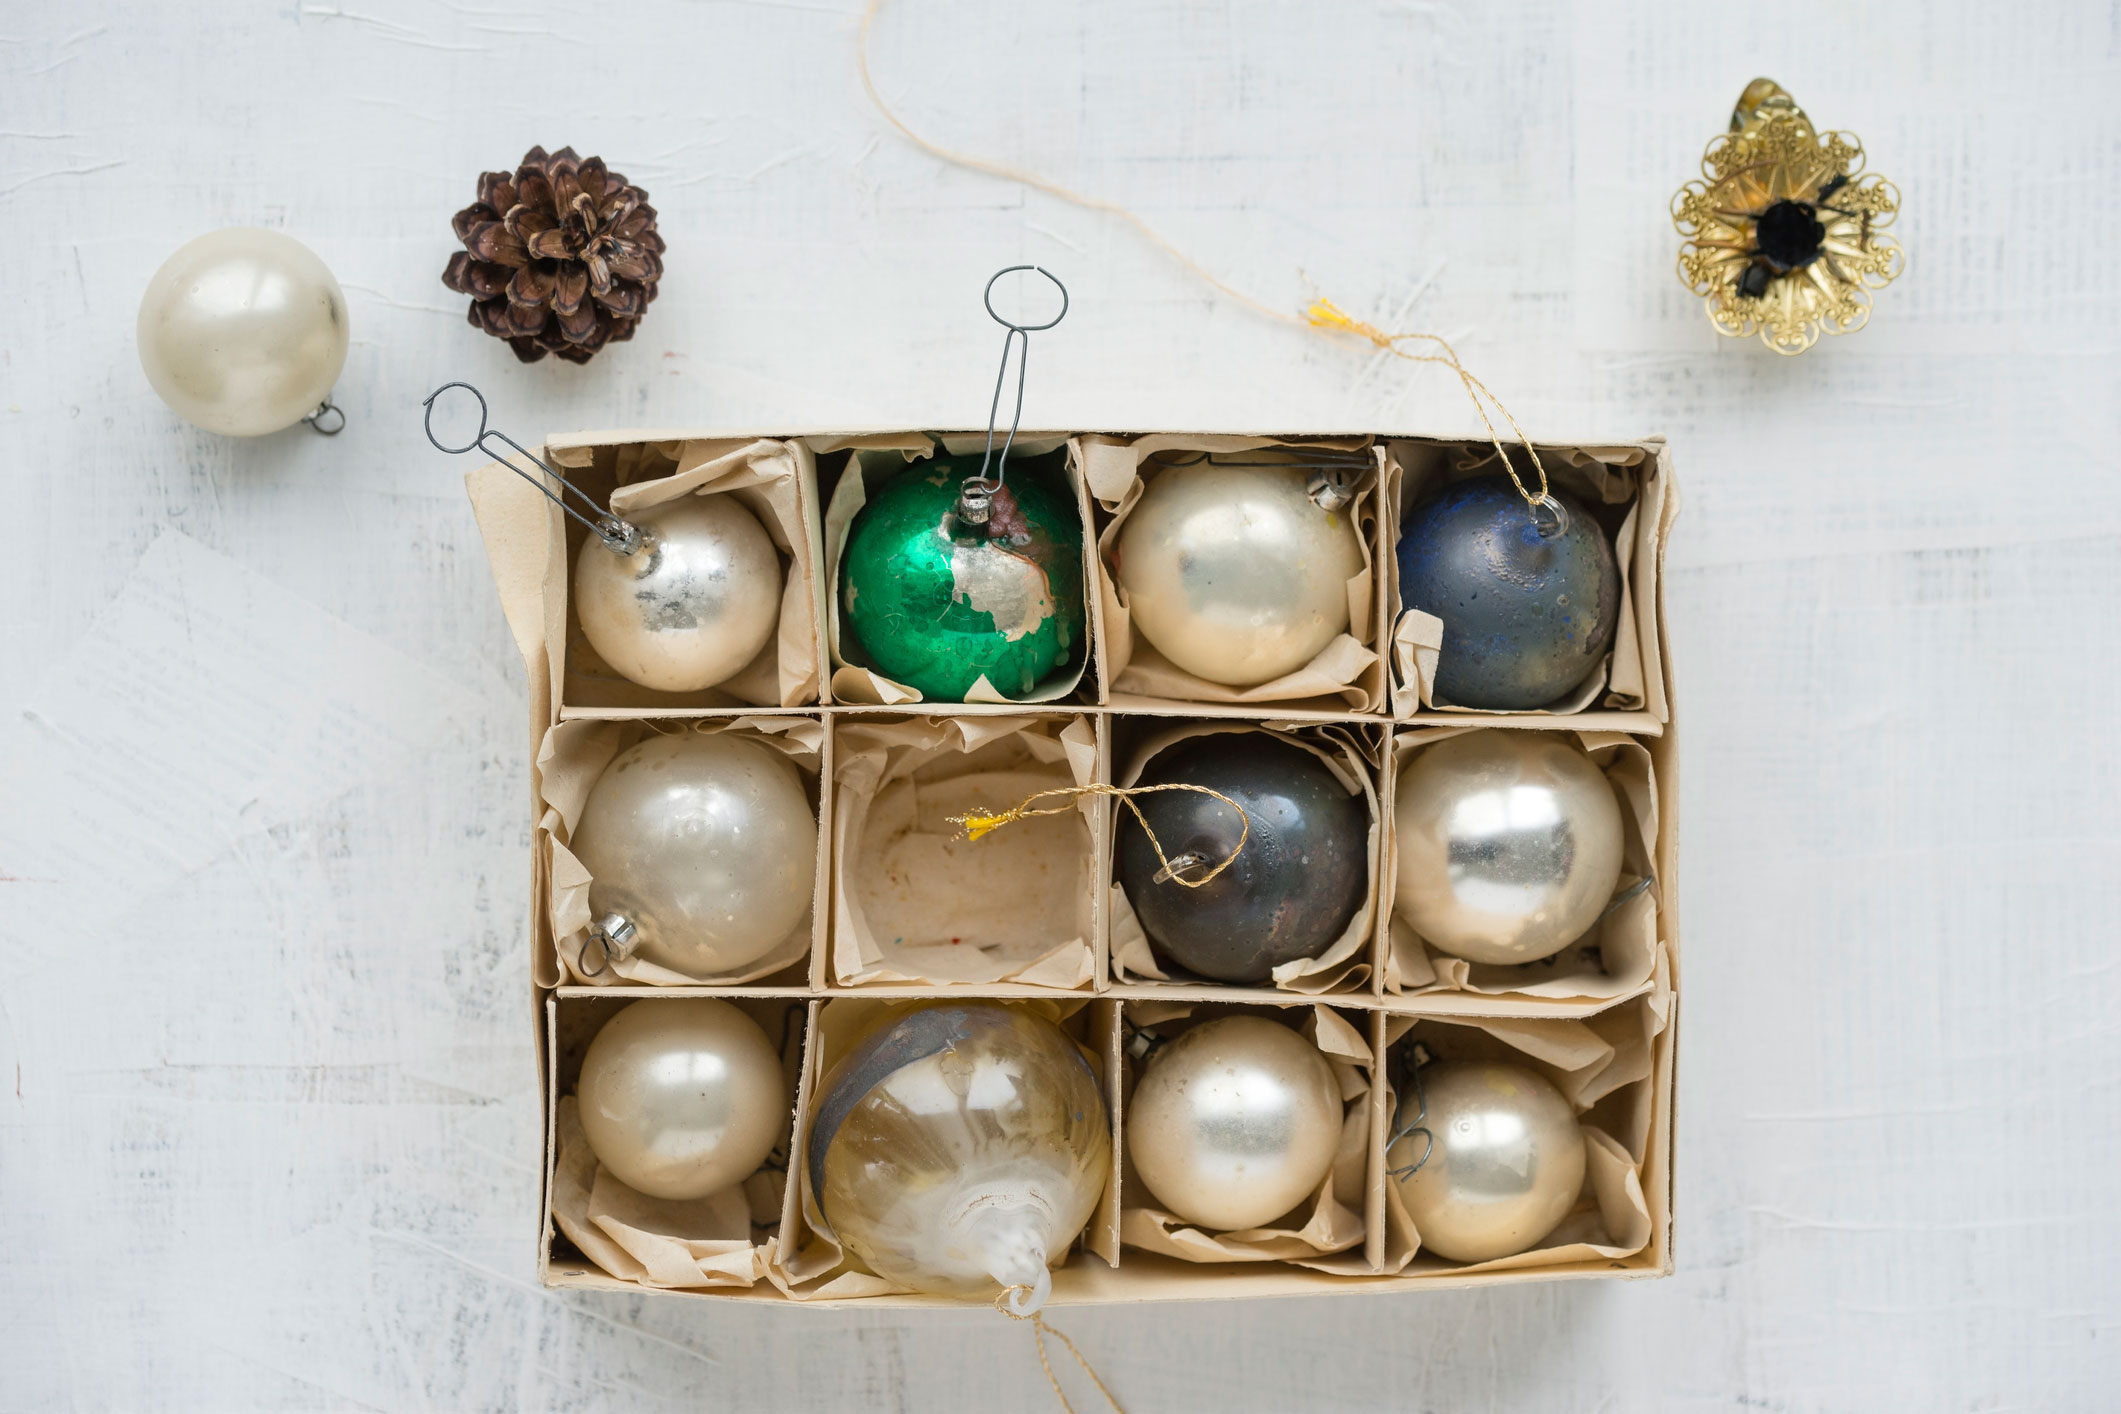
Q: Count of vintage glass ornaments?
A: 12